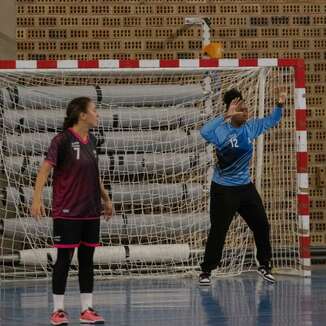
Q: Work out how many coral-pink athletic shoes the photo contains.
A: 2